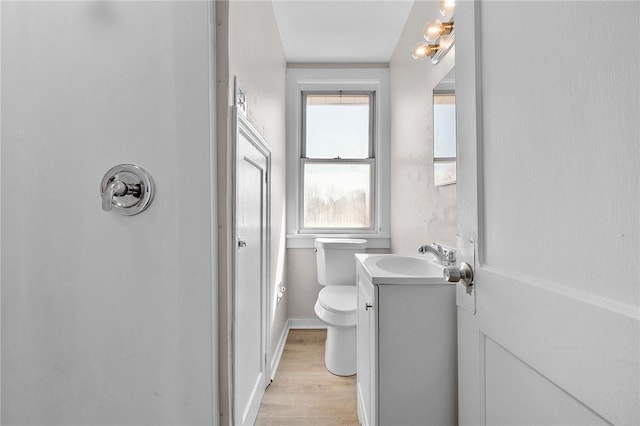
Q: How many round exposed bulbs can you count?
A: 3